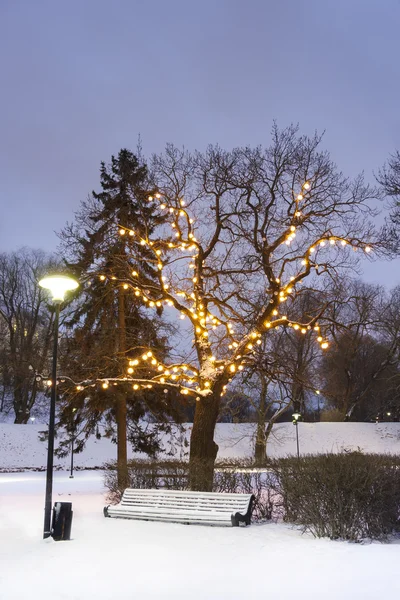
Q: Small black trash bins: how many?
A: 1